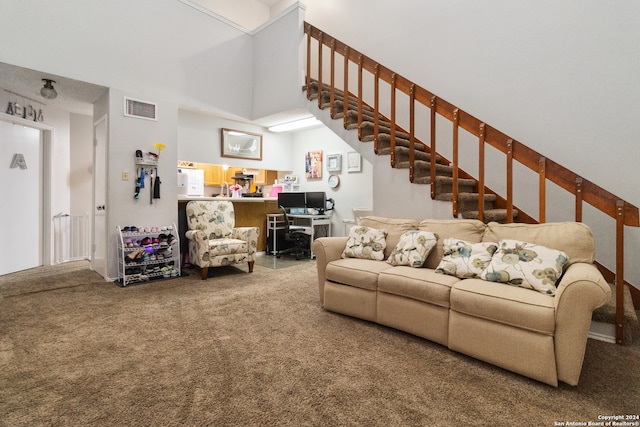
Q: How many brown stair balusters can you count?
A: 15